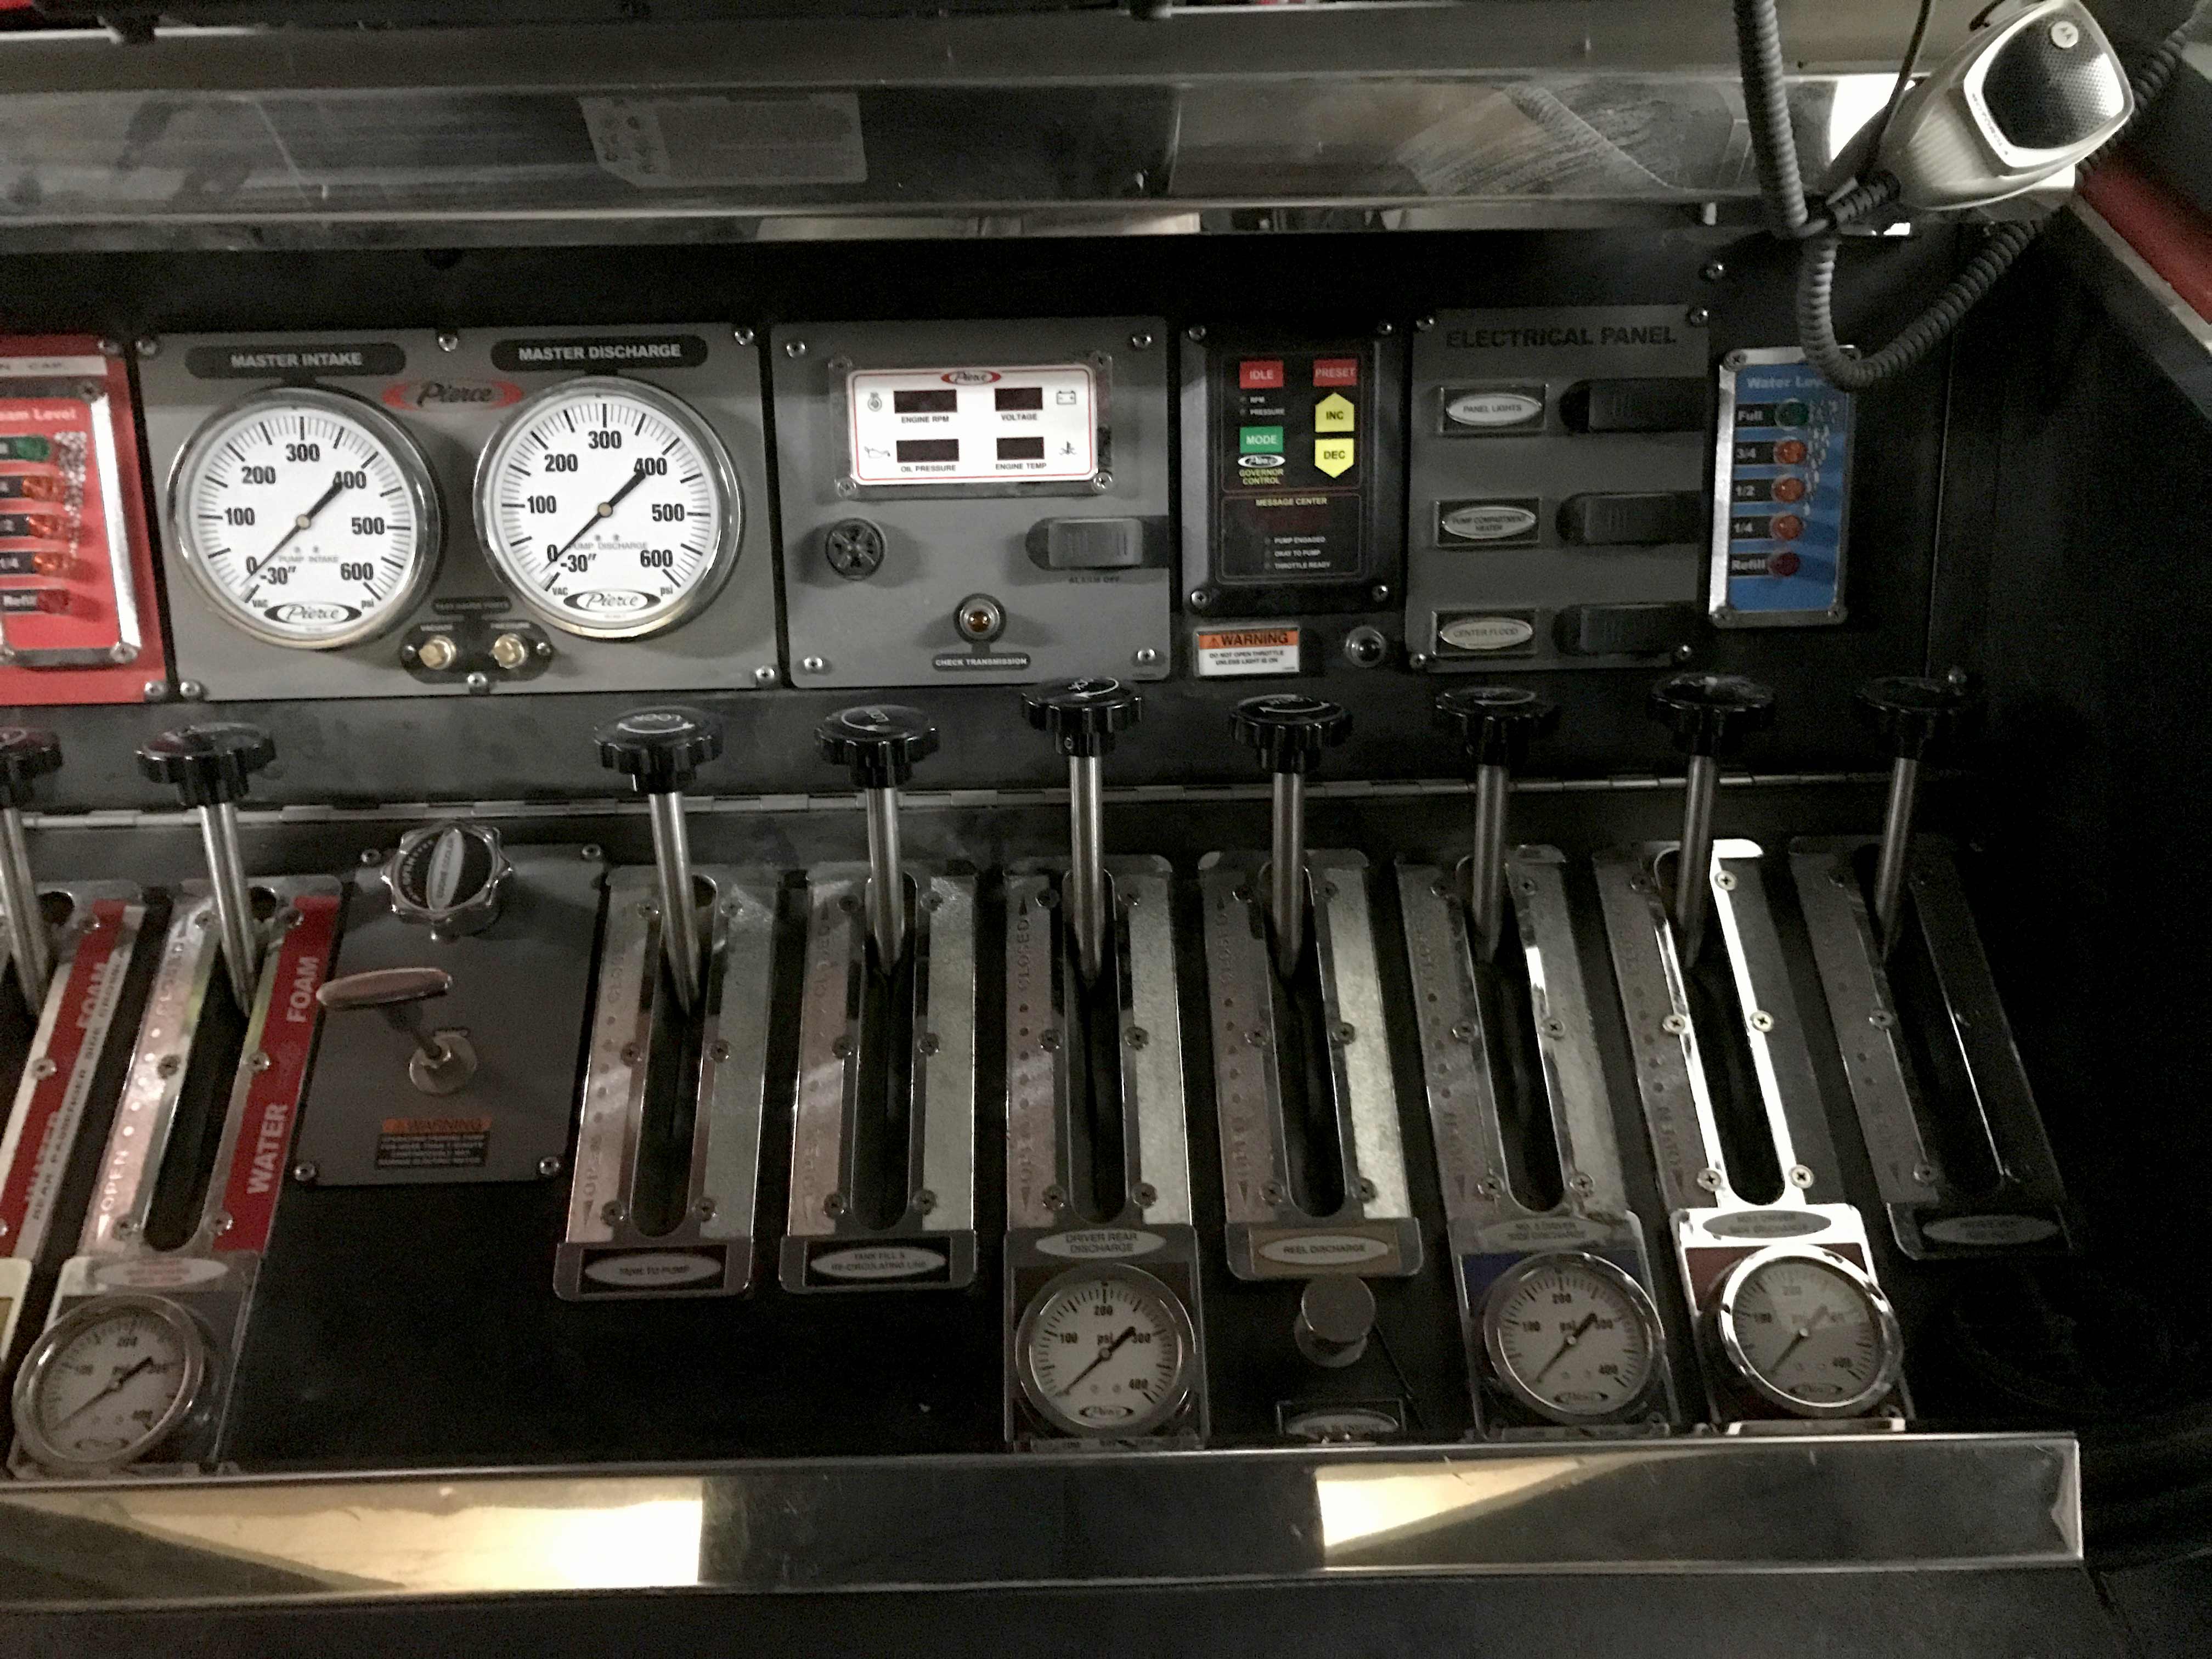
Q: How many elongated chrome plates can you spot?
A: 9